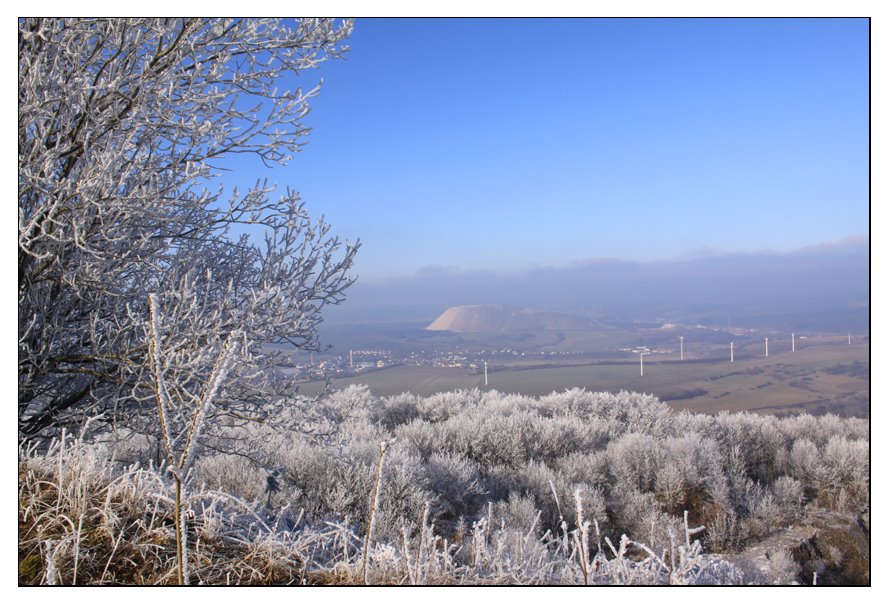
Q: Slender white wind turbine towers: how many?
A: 7